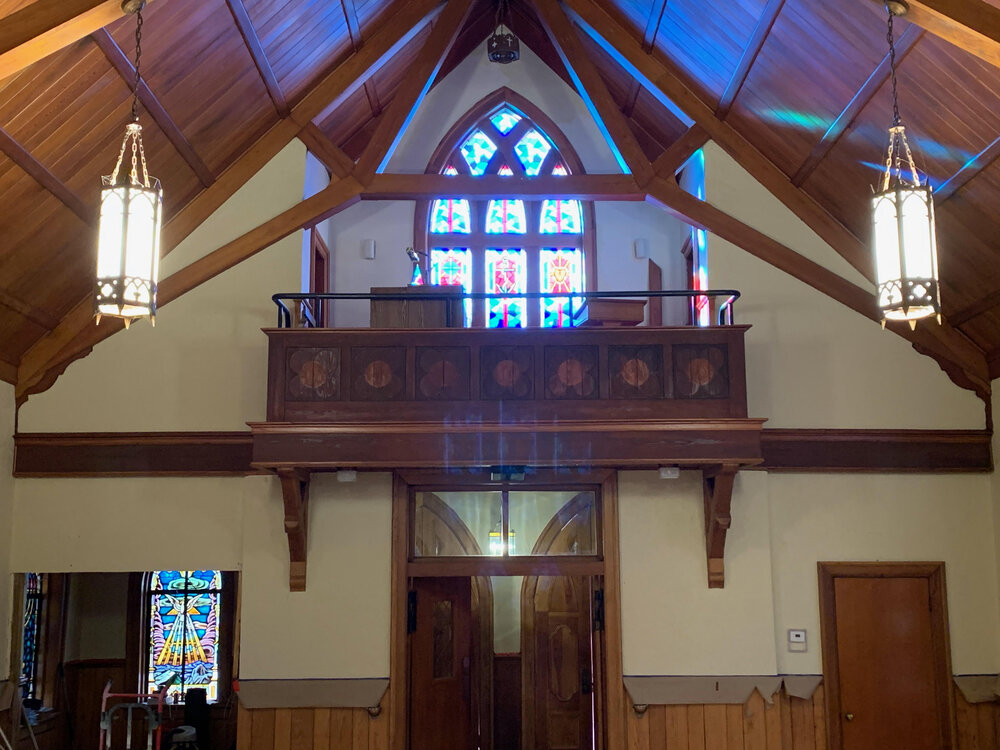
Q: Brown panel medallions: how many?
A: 7